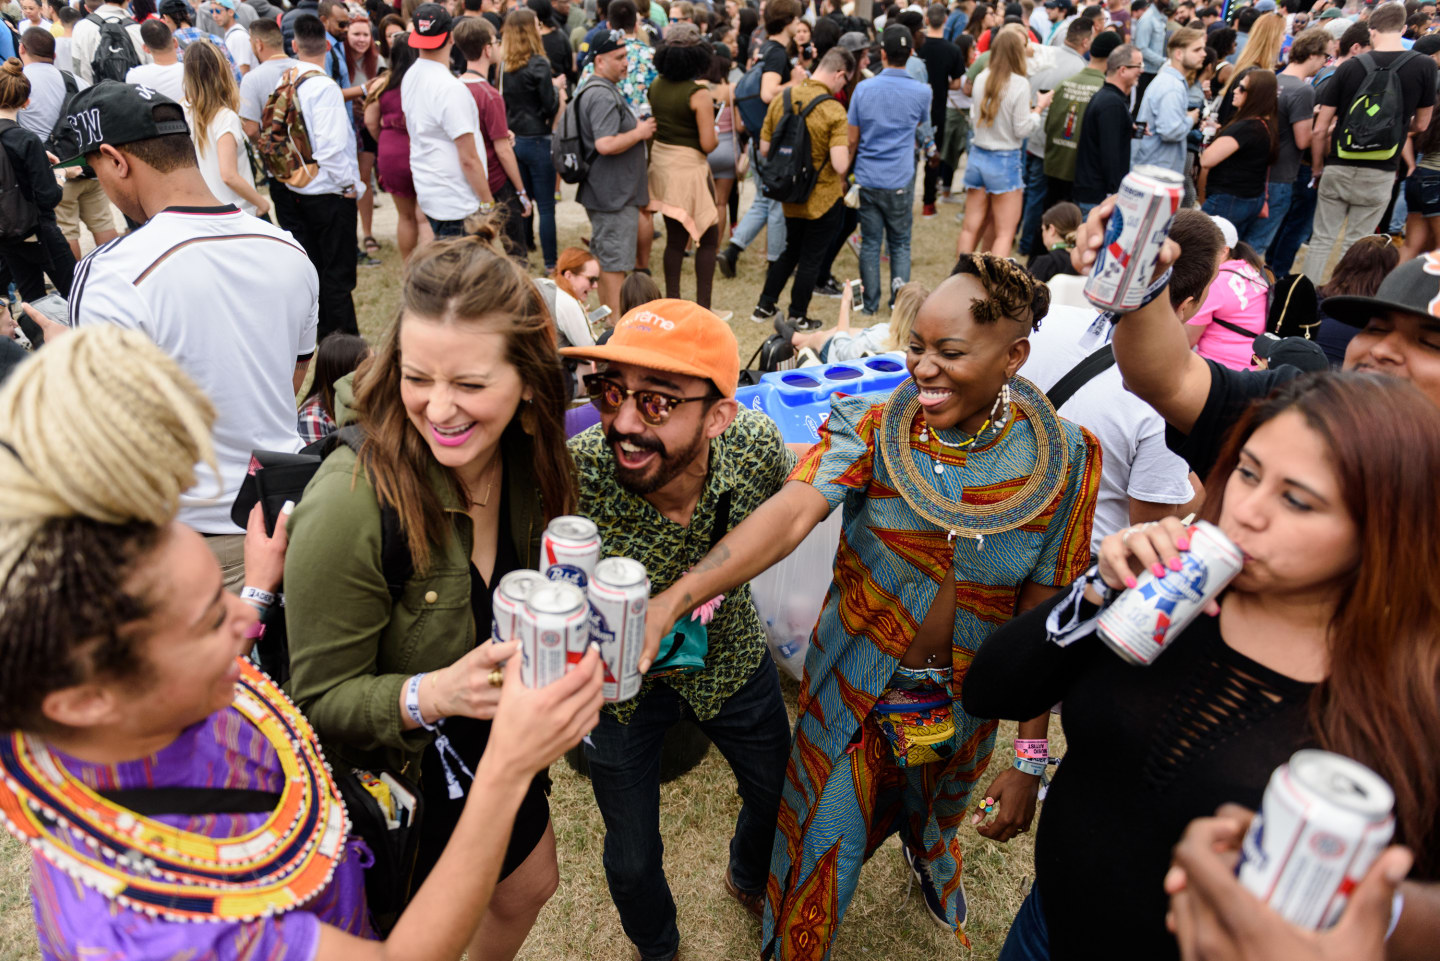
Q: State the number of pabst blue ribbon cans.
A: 7